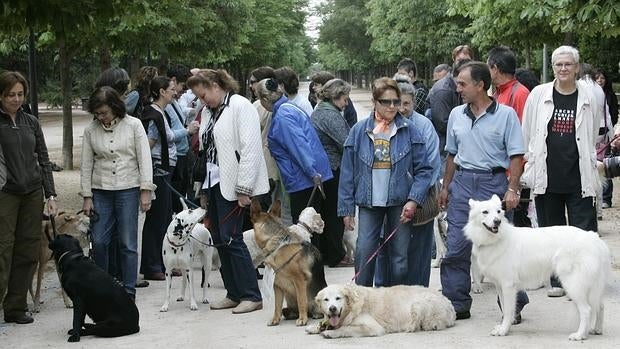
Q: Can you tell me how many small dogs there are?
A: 0